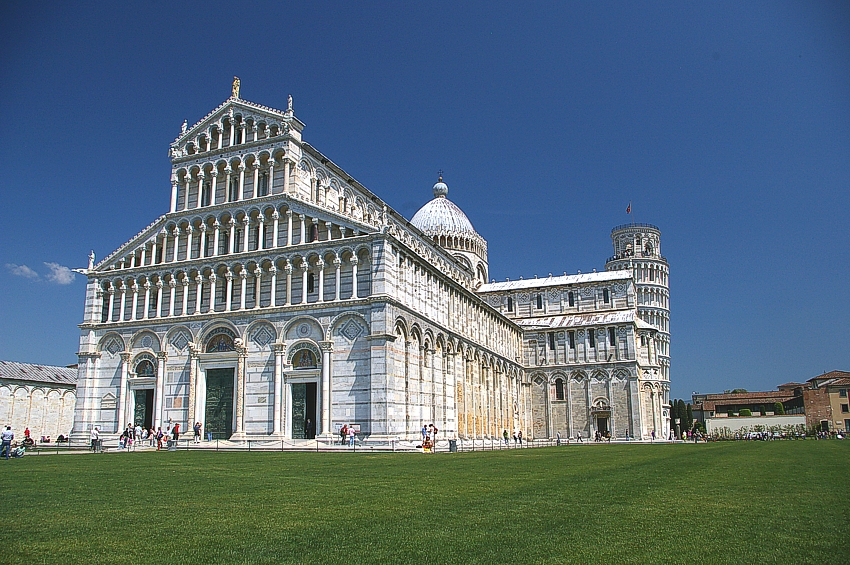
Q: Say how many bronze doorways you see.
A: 3